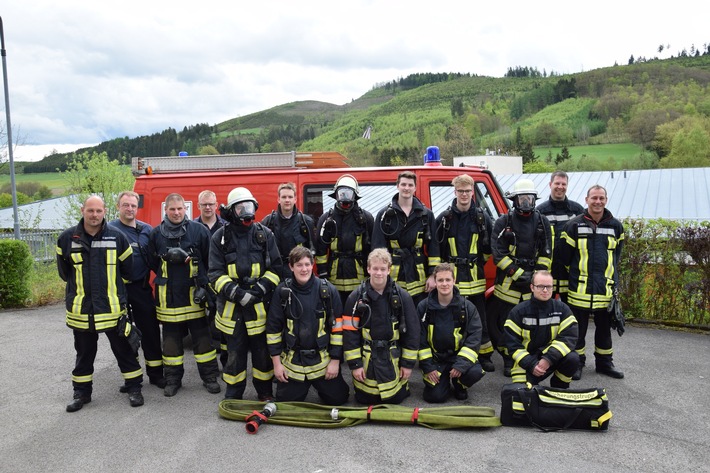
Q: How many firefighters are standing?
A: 12